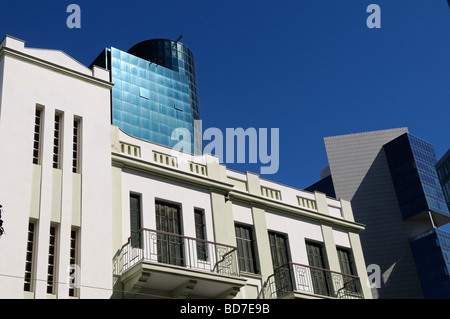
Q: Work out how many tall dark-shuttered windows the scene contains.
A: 7